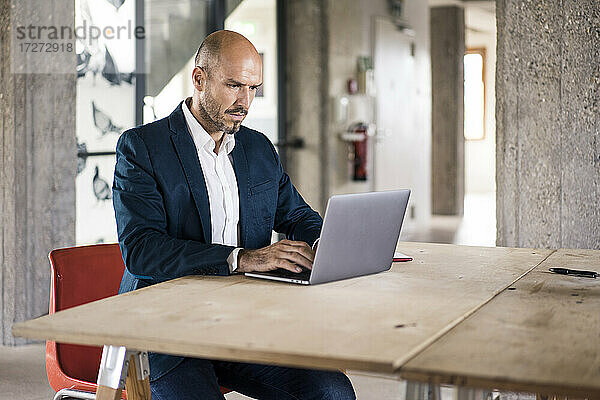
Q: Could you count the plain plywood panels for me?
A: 2